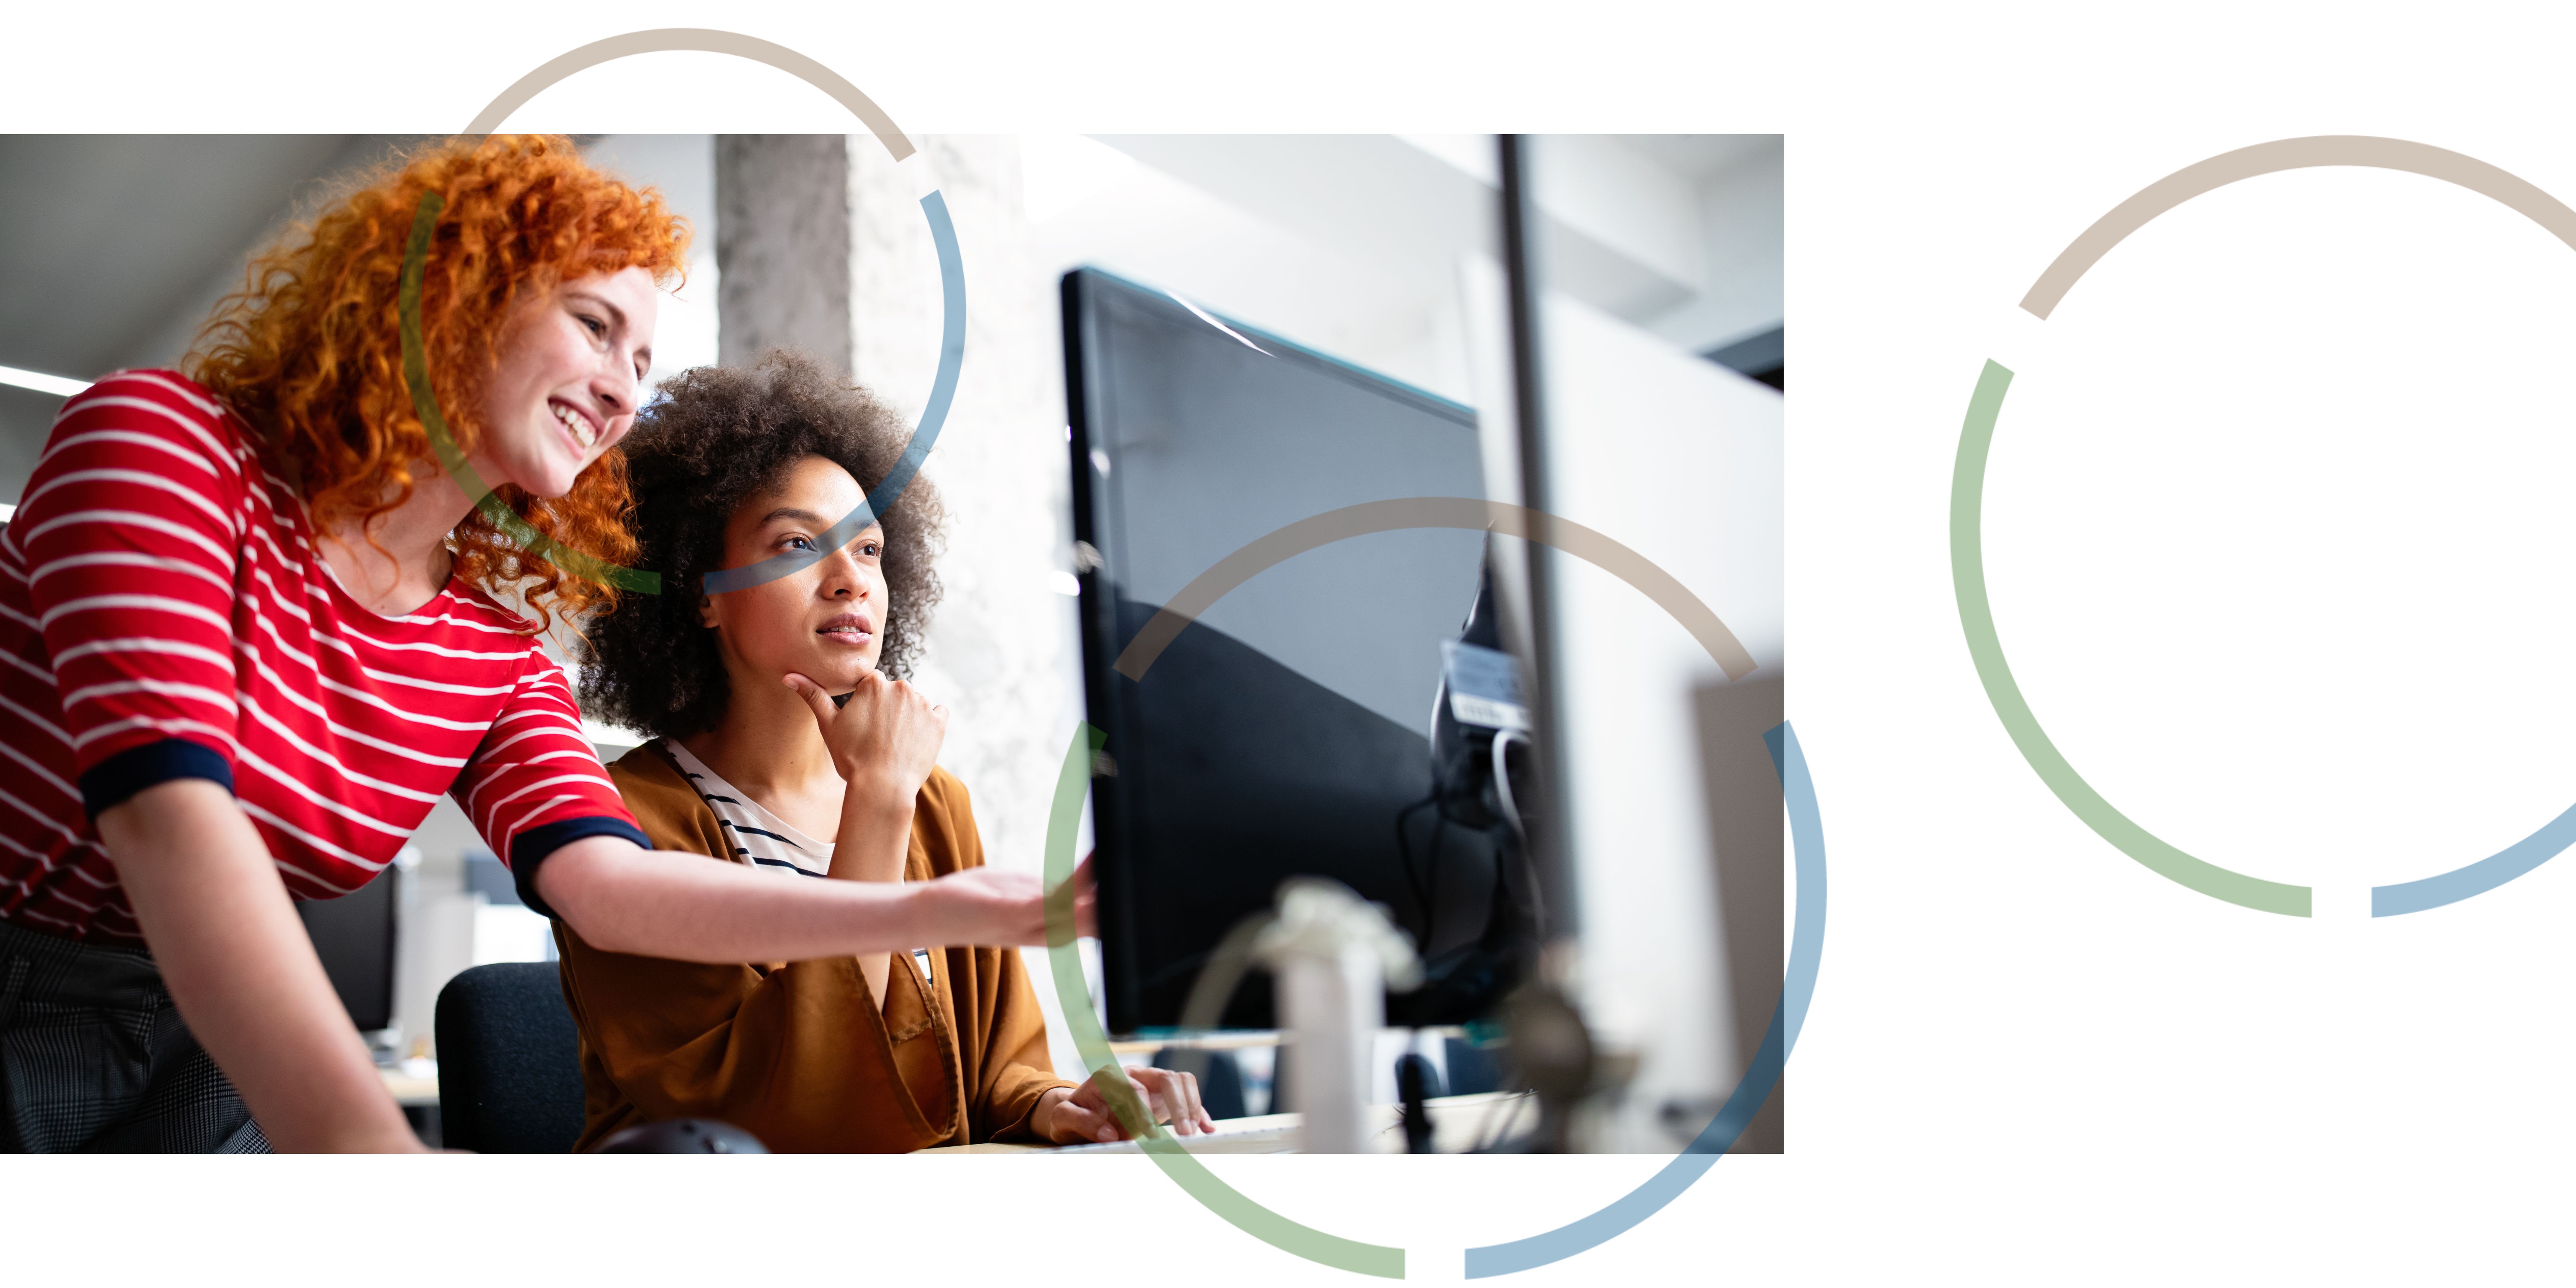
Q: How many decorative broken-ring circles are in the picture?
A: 3